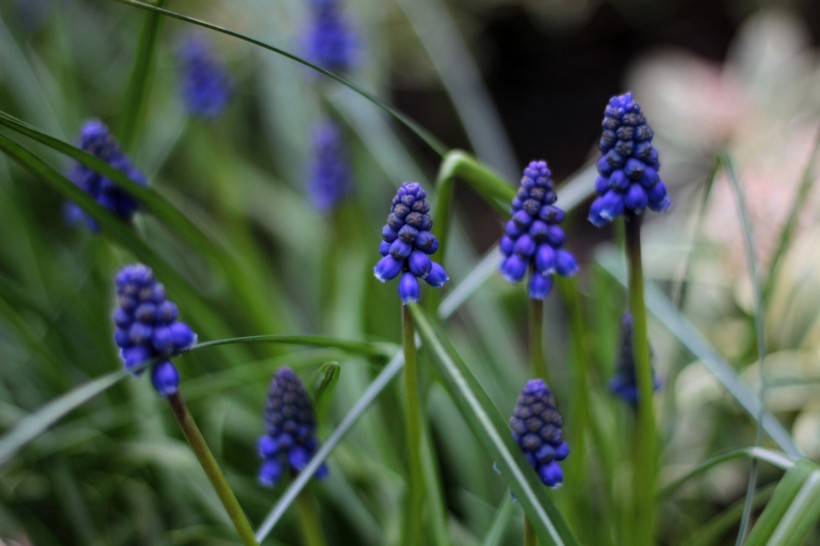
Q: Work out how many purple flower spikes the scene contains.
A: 11